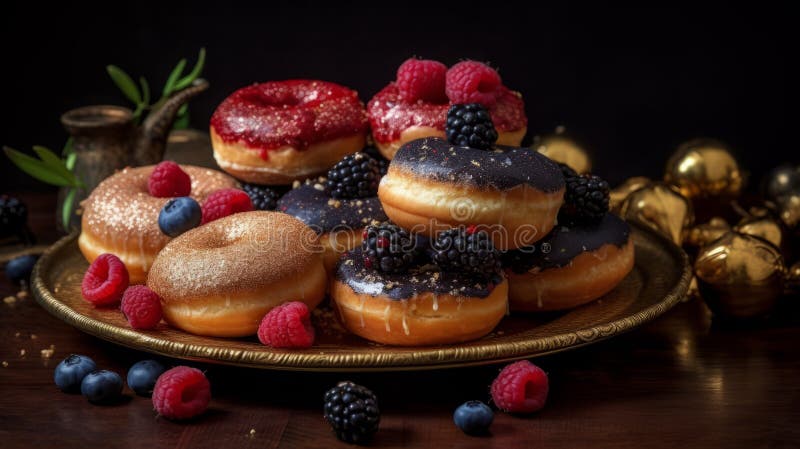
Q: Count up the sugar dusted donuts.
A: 2